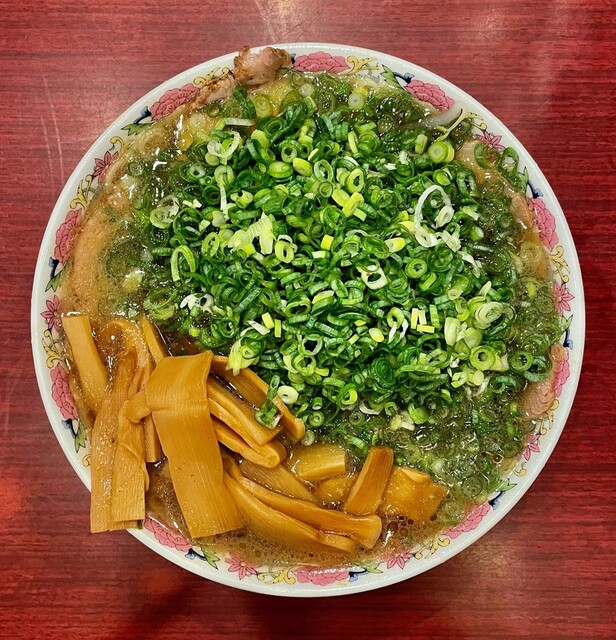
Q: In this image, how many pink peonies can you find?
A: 10